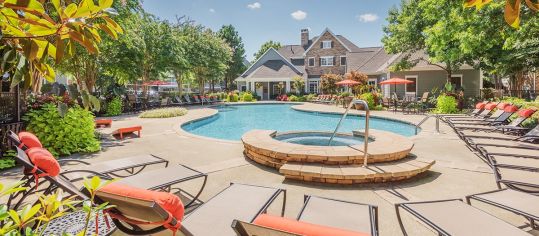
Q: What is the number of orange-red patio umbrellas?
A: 3